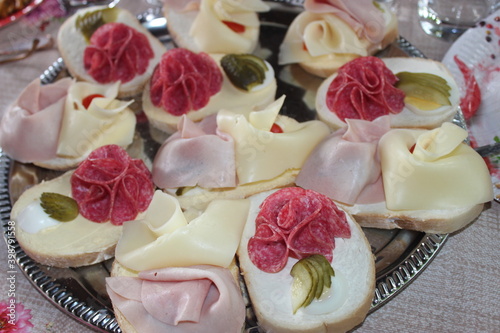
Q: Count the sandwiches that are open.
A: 11